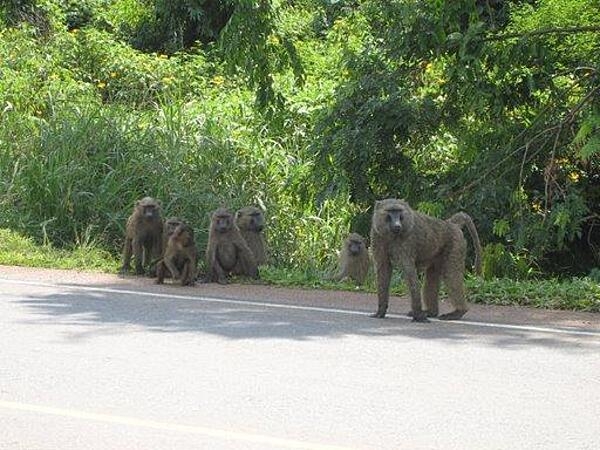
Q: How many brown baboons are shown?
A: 7